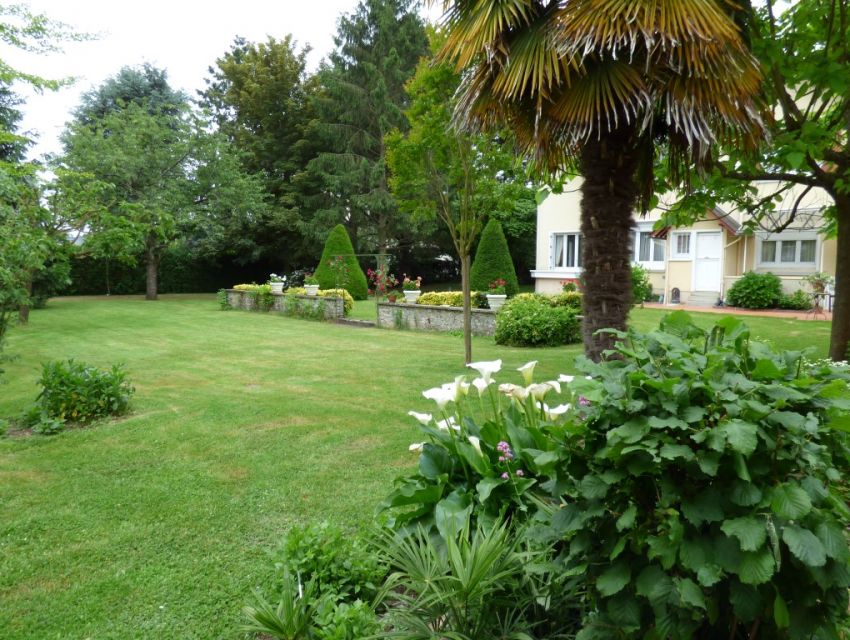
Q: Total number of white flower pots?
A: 4